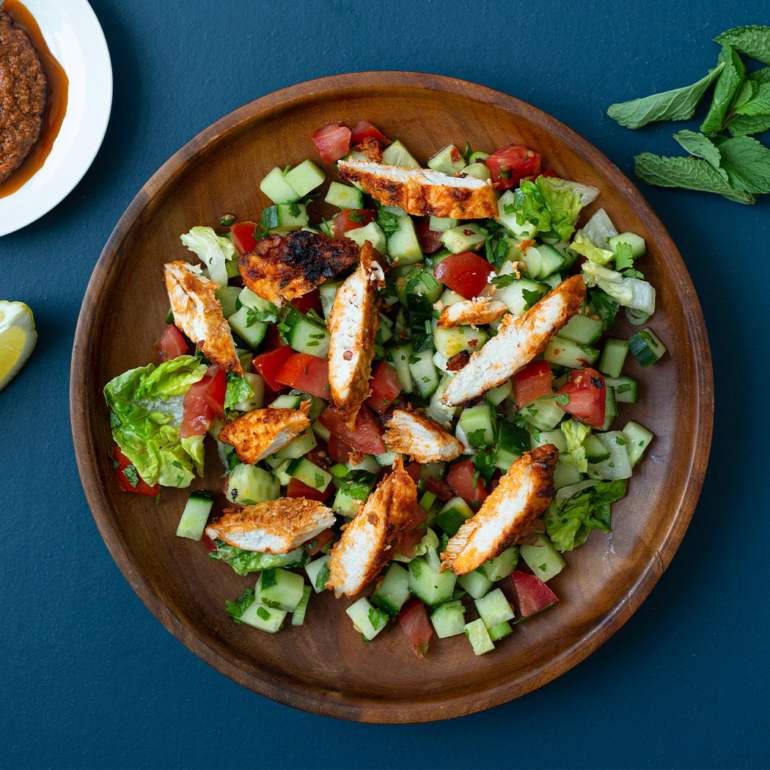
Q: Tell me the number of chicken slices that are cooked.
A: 11